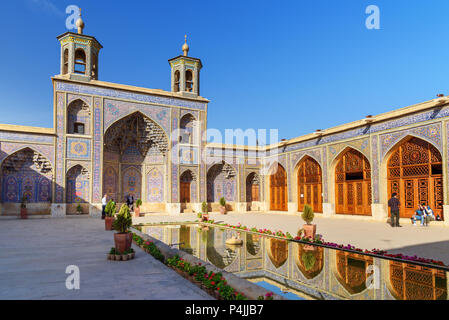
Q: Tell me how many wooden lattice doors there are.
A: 4